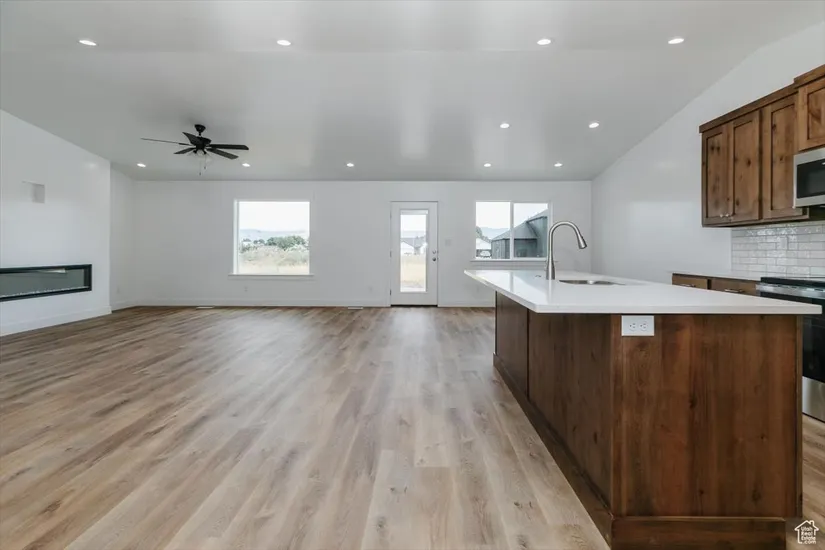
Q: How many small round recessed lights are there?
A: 11